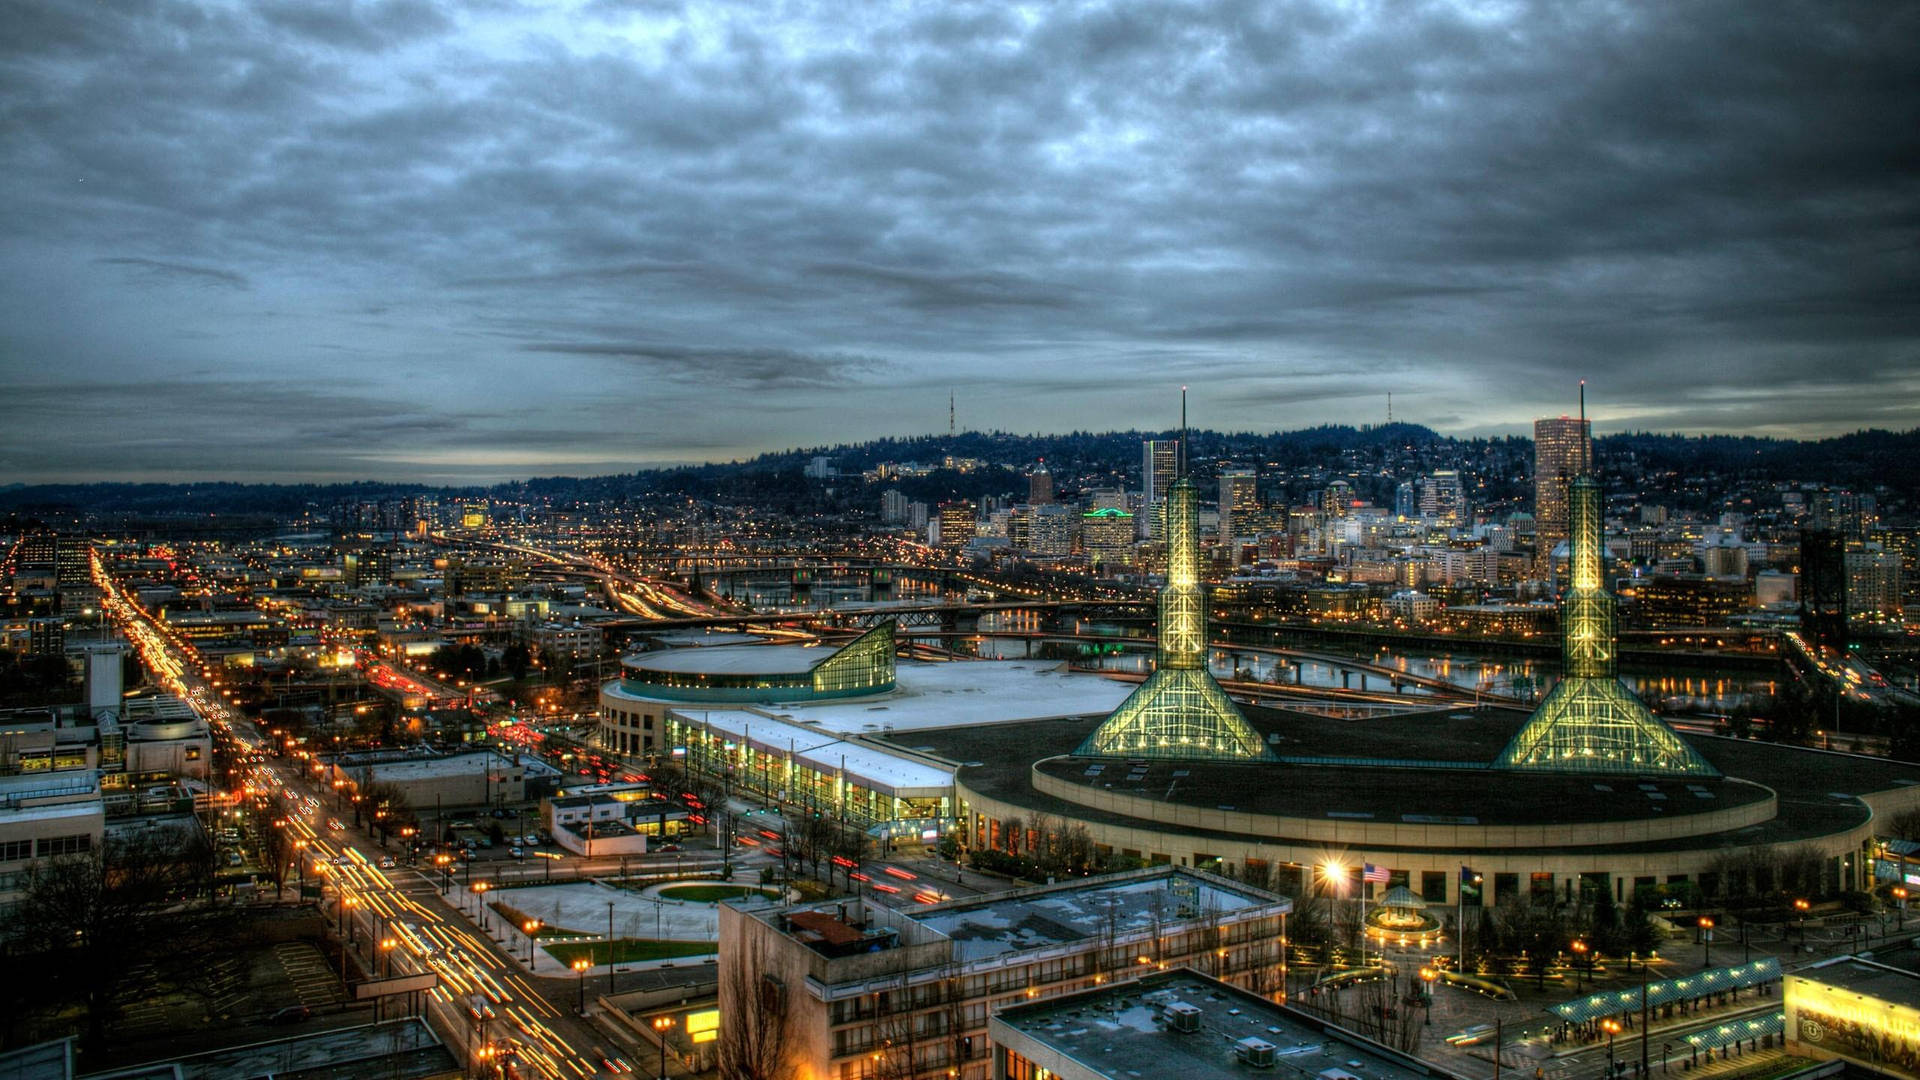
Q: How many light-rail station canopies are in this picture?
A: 2